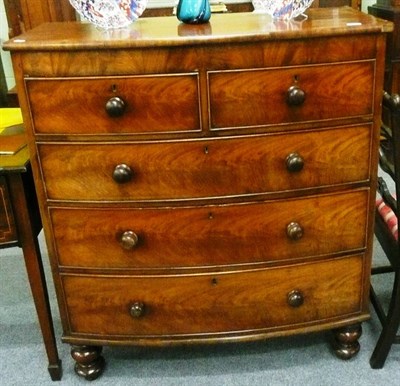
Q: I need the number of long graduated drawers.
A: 3